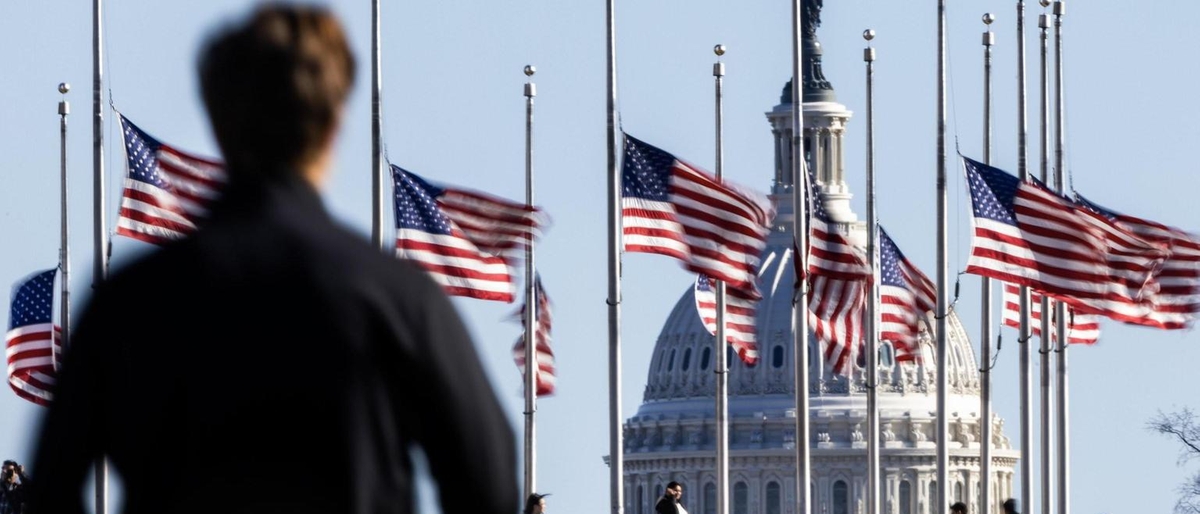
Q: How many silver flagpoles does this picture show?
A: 13